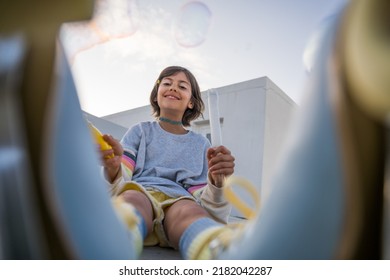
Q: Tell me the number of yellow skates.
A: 2